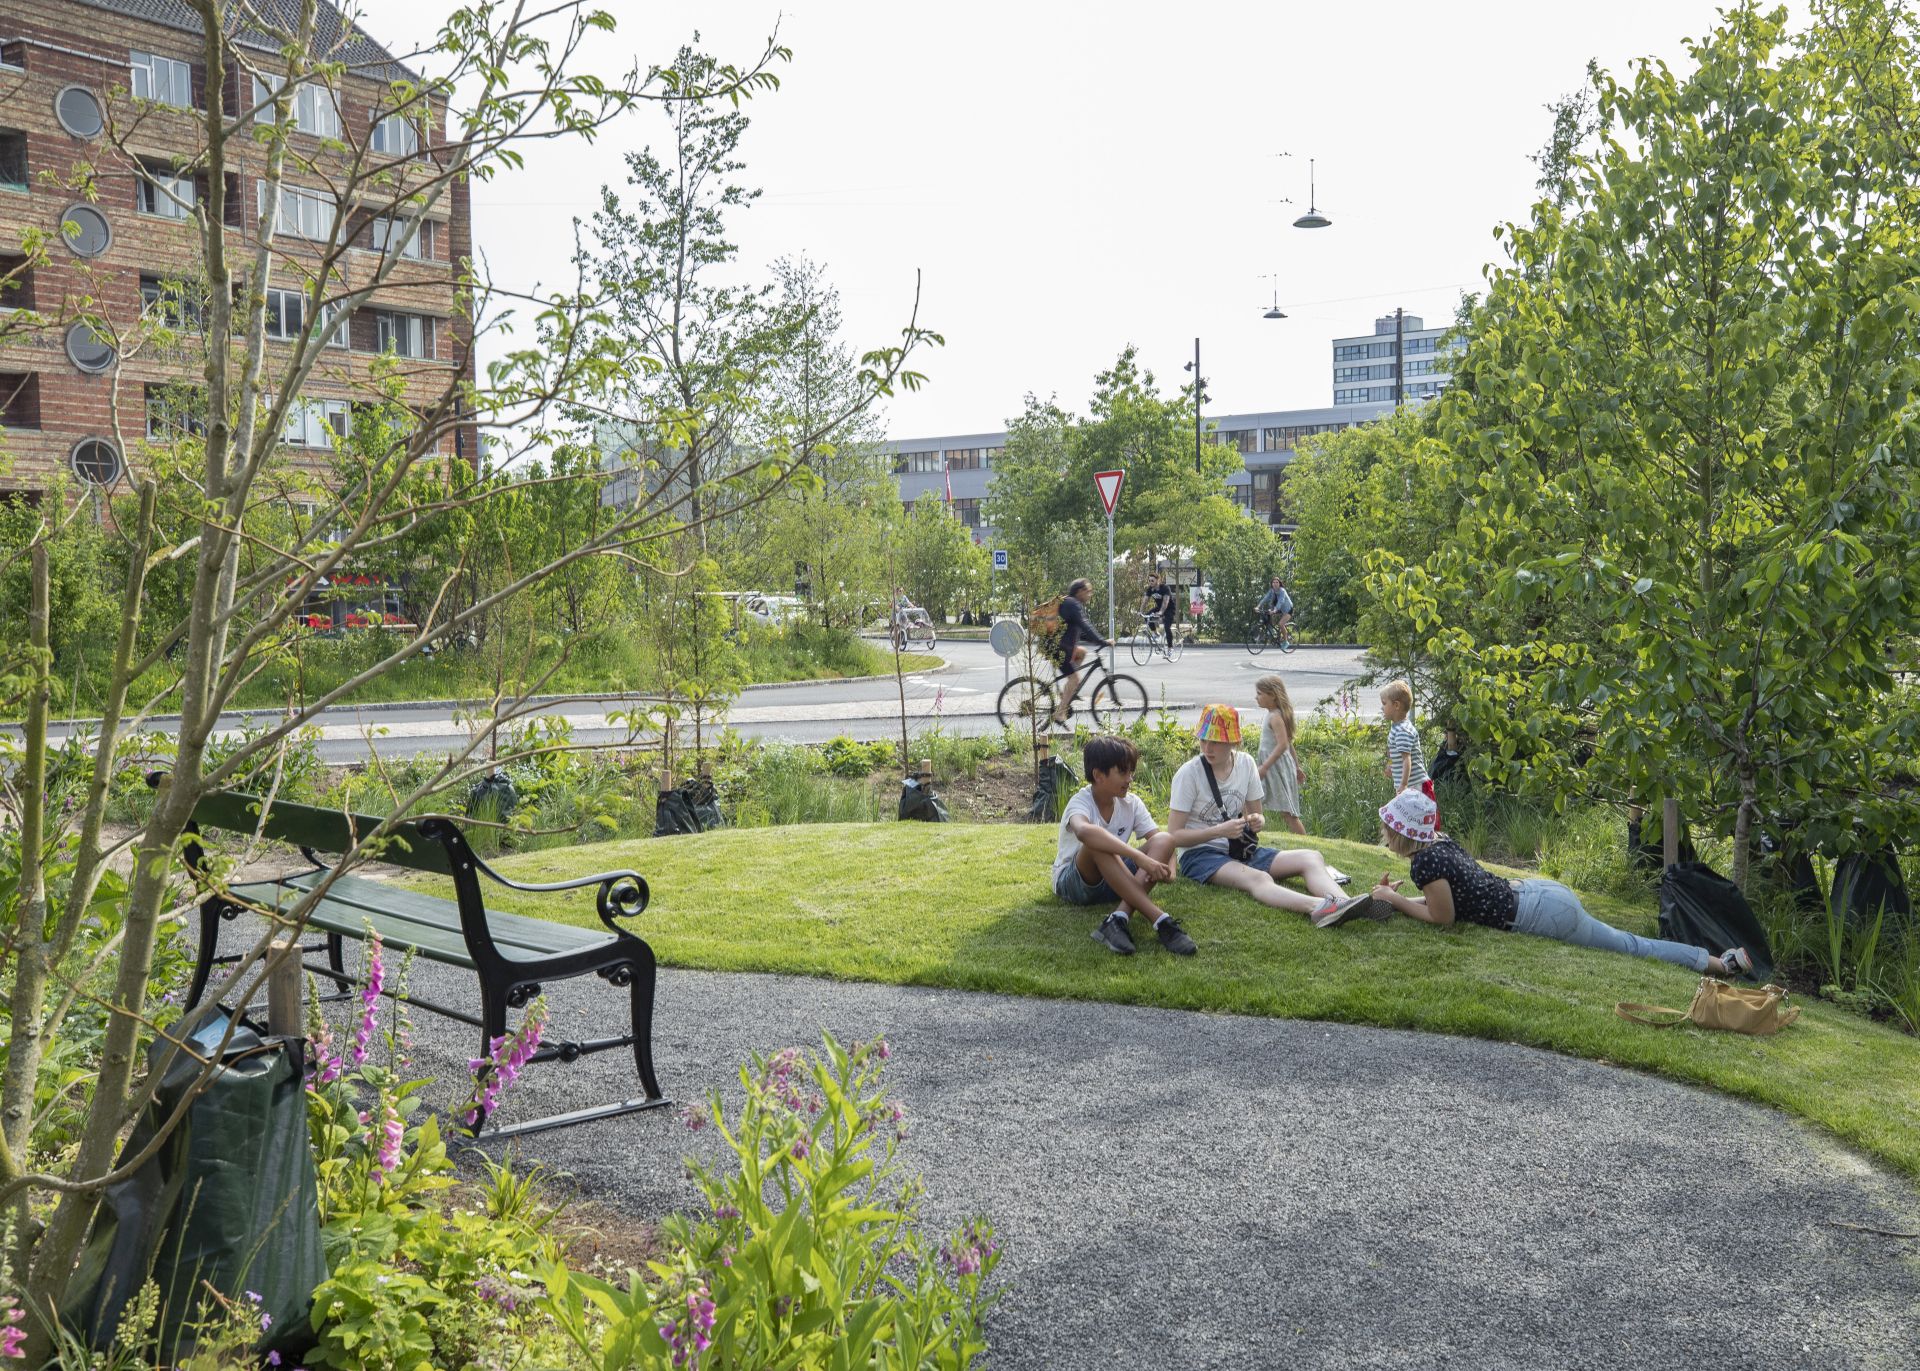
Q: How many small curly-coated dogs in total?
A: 0